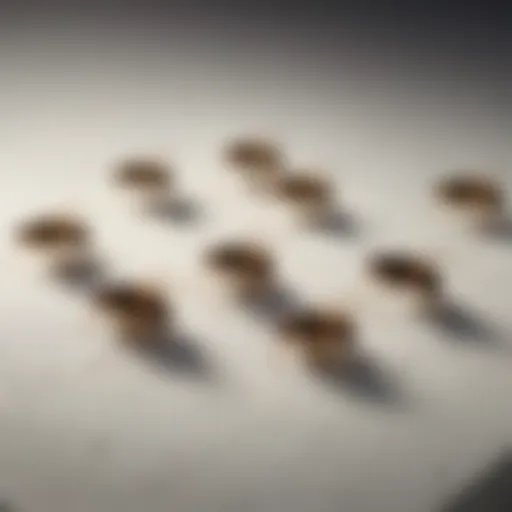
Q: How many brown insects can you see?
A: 9